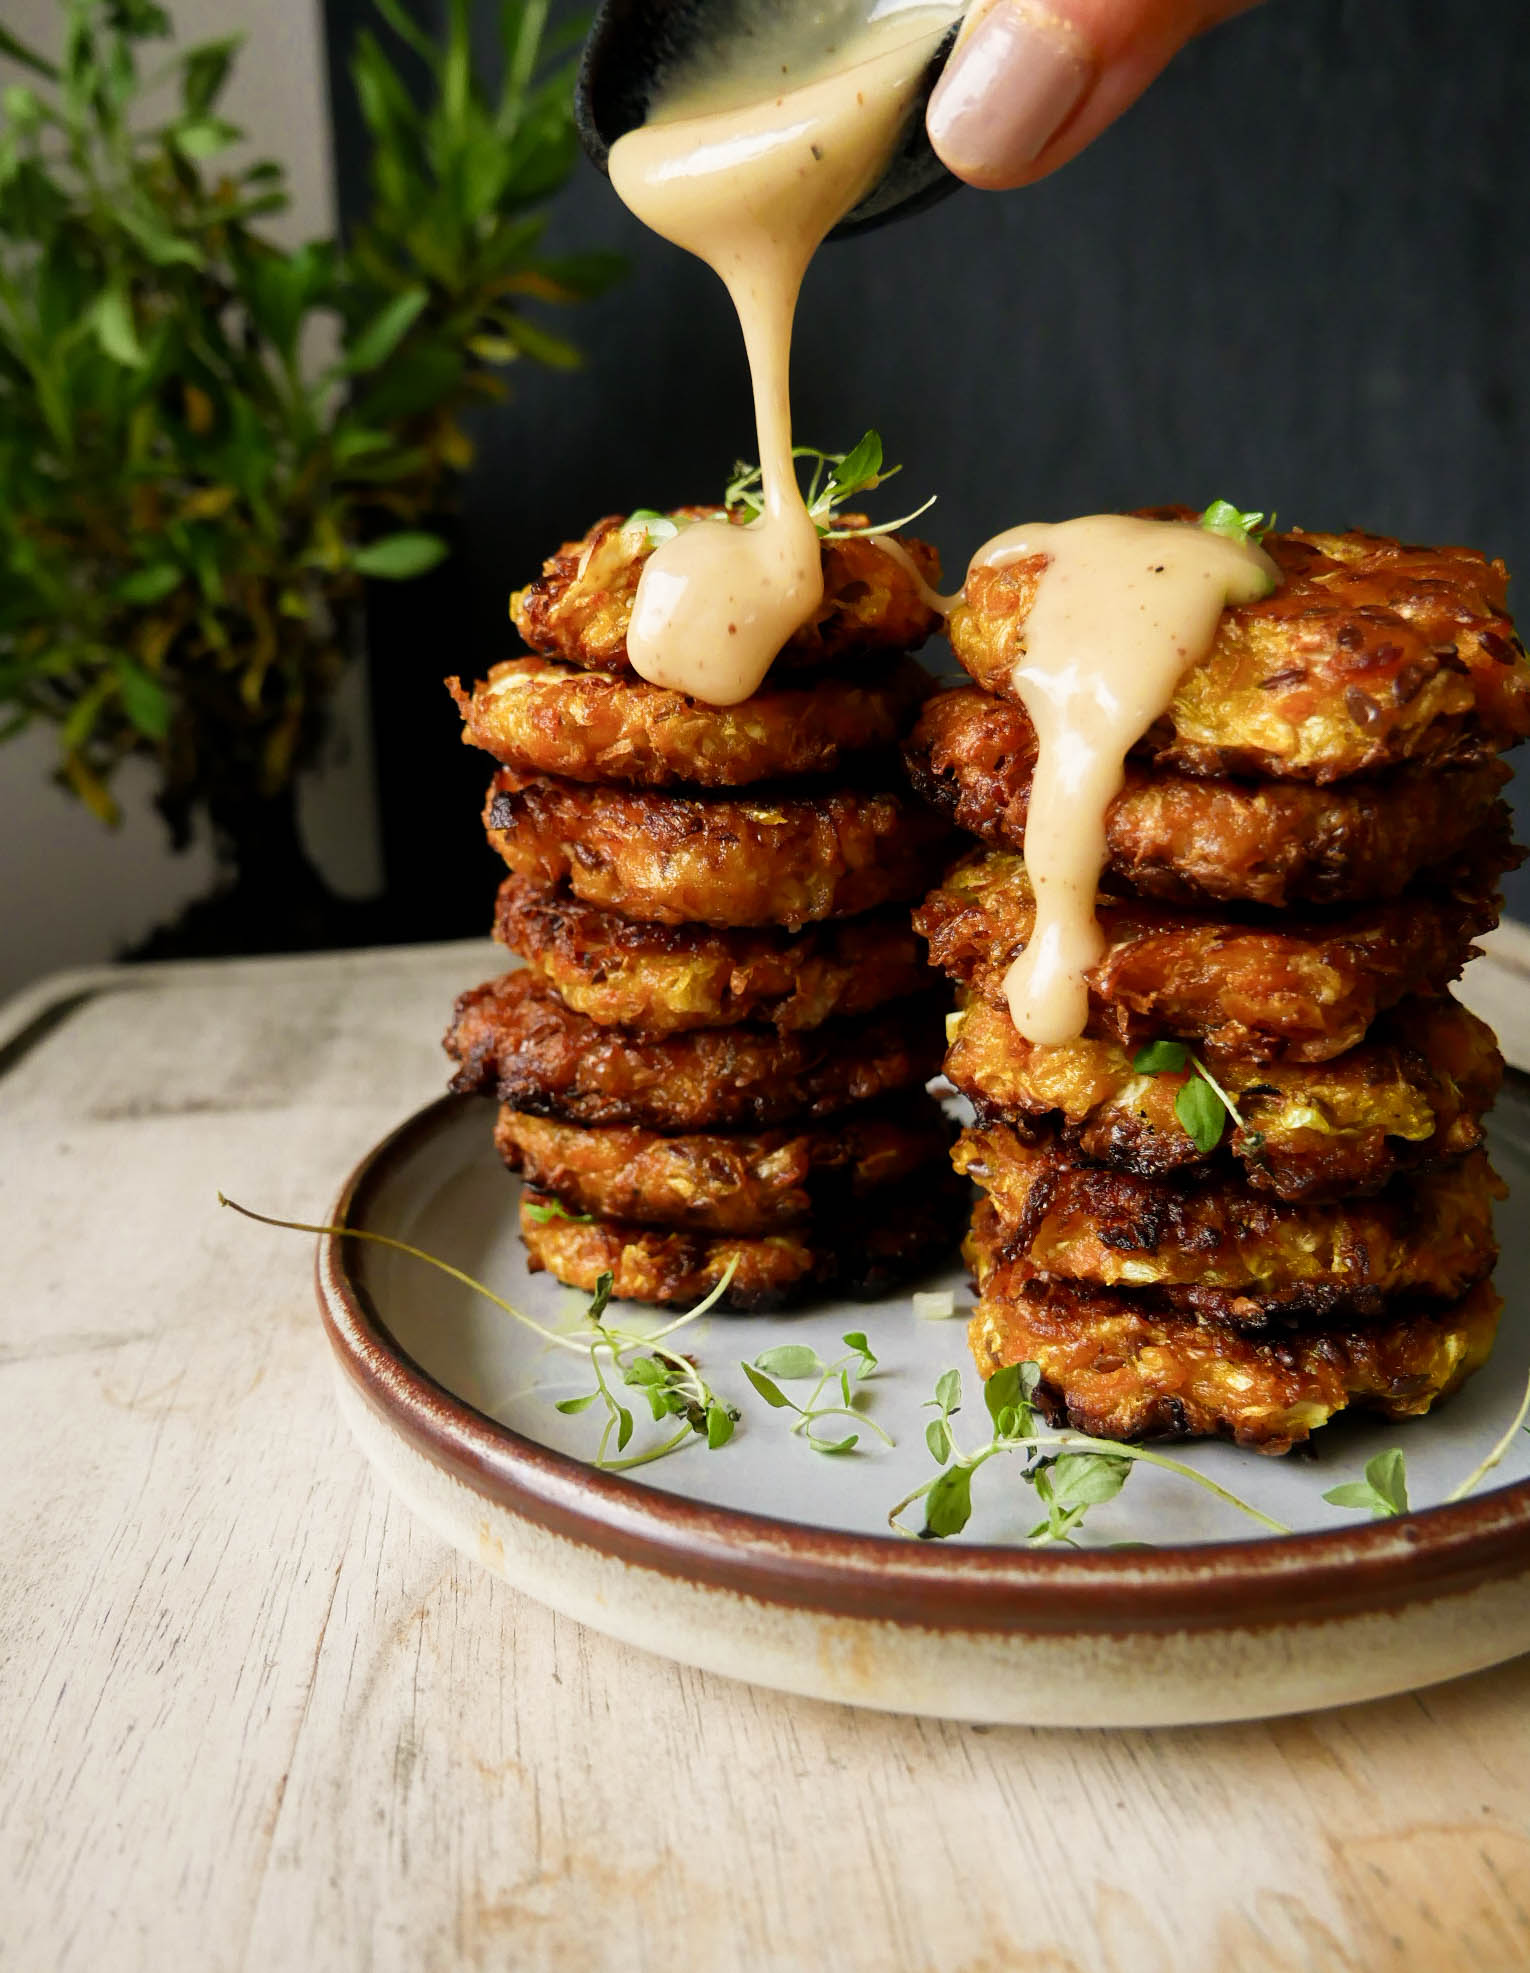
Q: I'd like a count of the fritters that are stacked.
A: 13